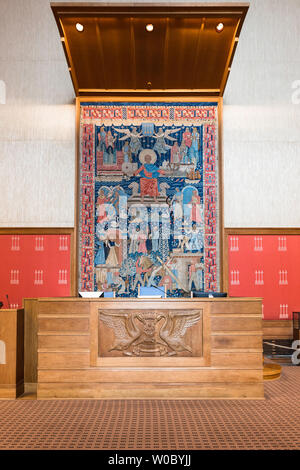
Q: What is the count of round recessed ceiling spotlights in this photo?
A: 3